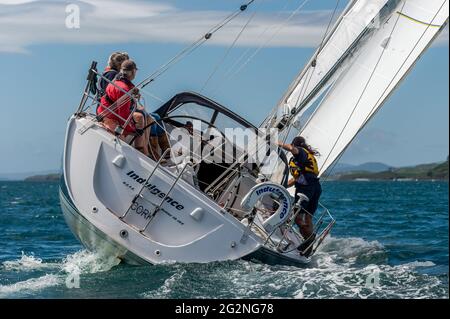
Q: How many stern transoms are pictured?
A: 1